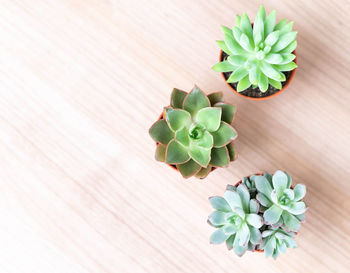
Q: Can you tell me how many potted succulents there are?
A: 3